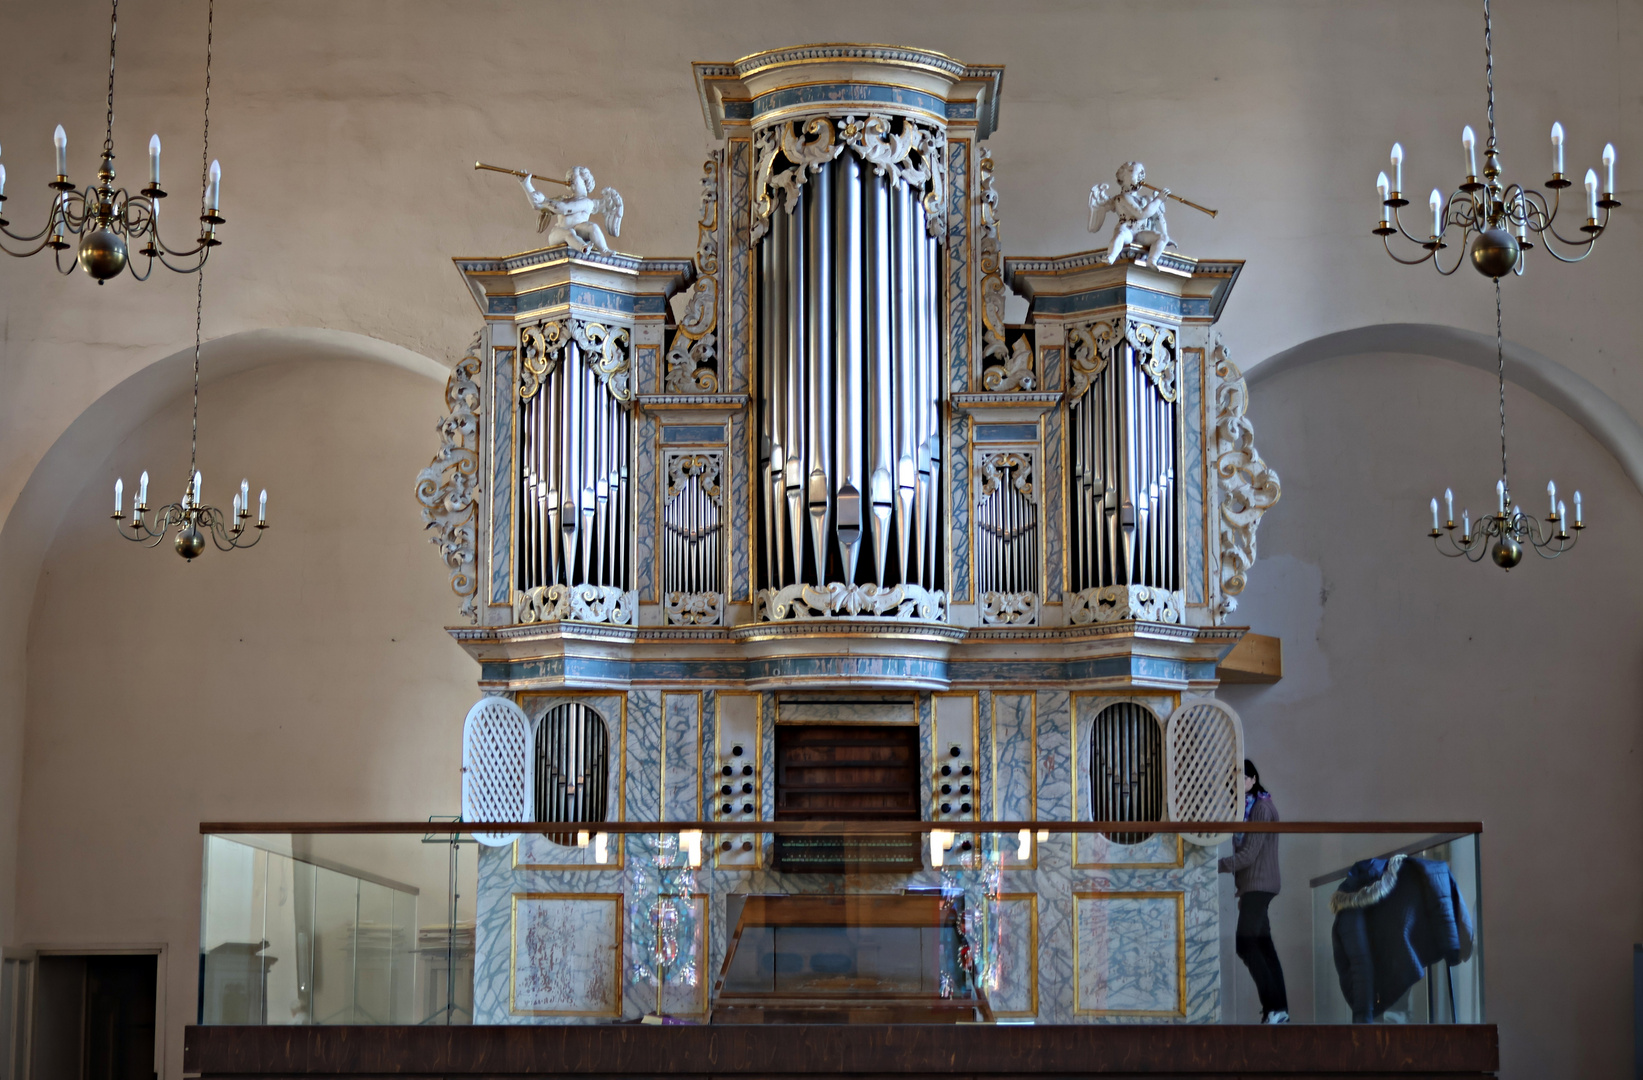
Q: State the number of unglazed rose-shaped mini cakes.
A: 0